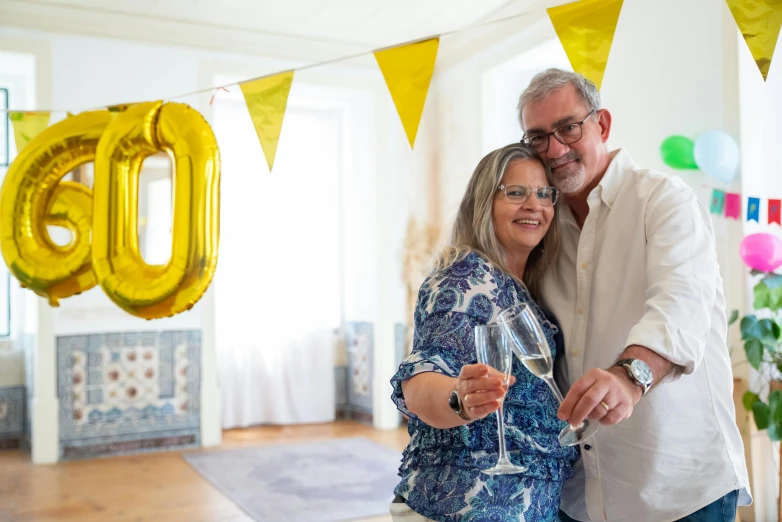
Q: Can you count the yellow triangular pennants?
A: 5